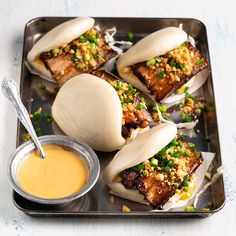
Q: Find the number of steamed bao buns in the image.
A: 4